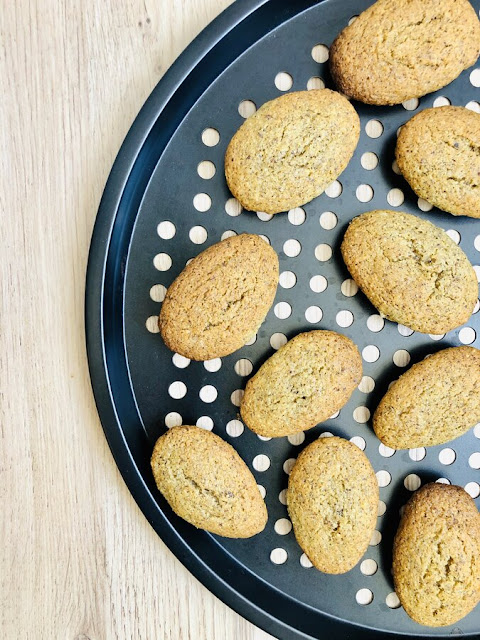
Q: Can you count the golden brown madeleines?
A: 10